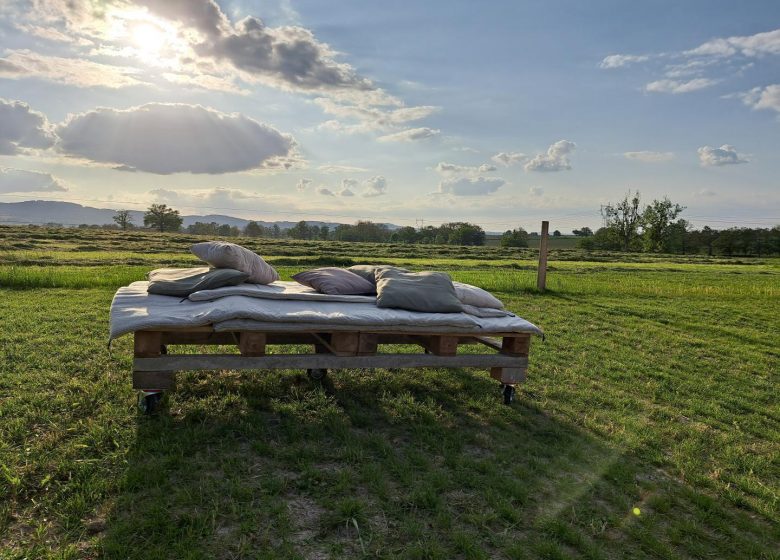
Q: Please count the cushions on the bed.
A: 6